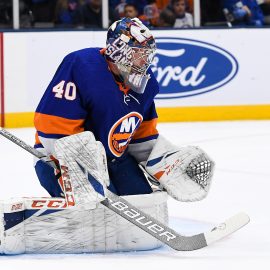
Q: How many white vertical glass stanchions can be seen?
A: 3